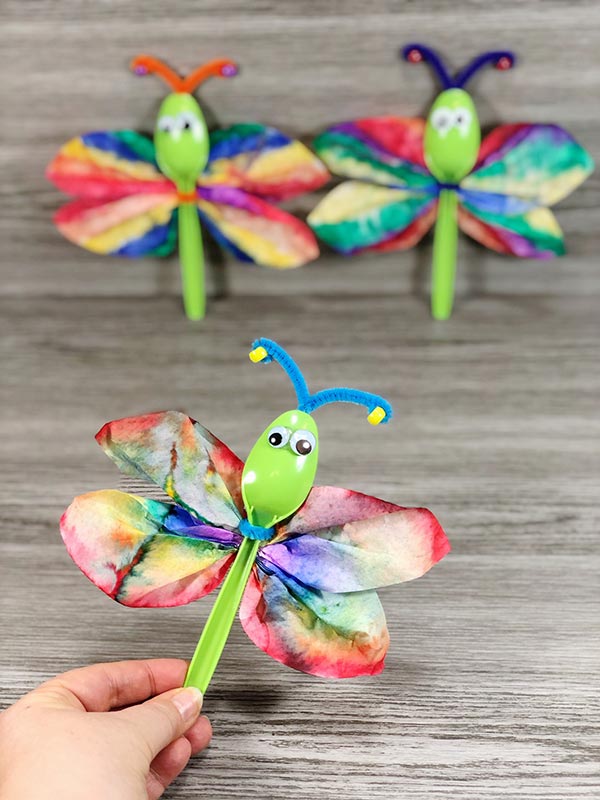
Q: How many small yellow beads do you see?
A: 2